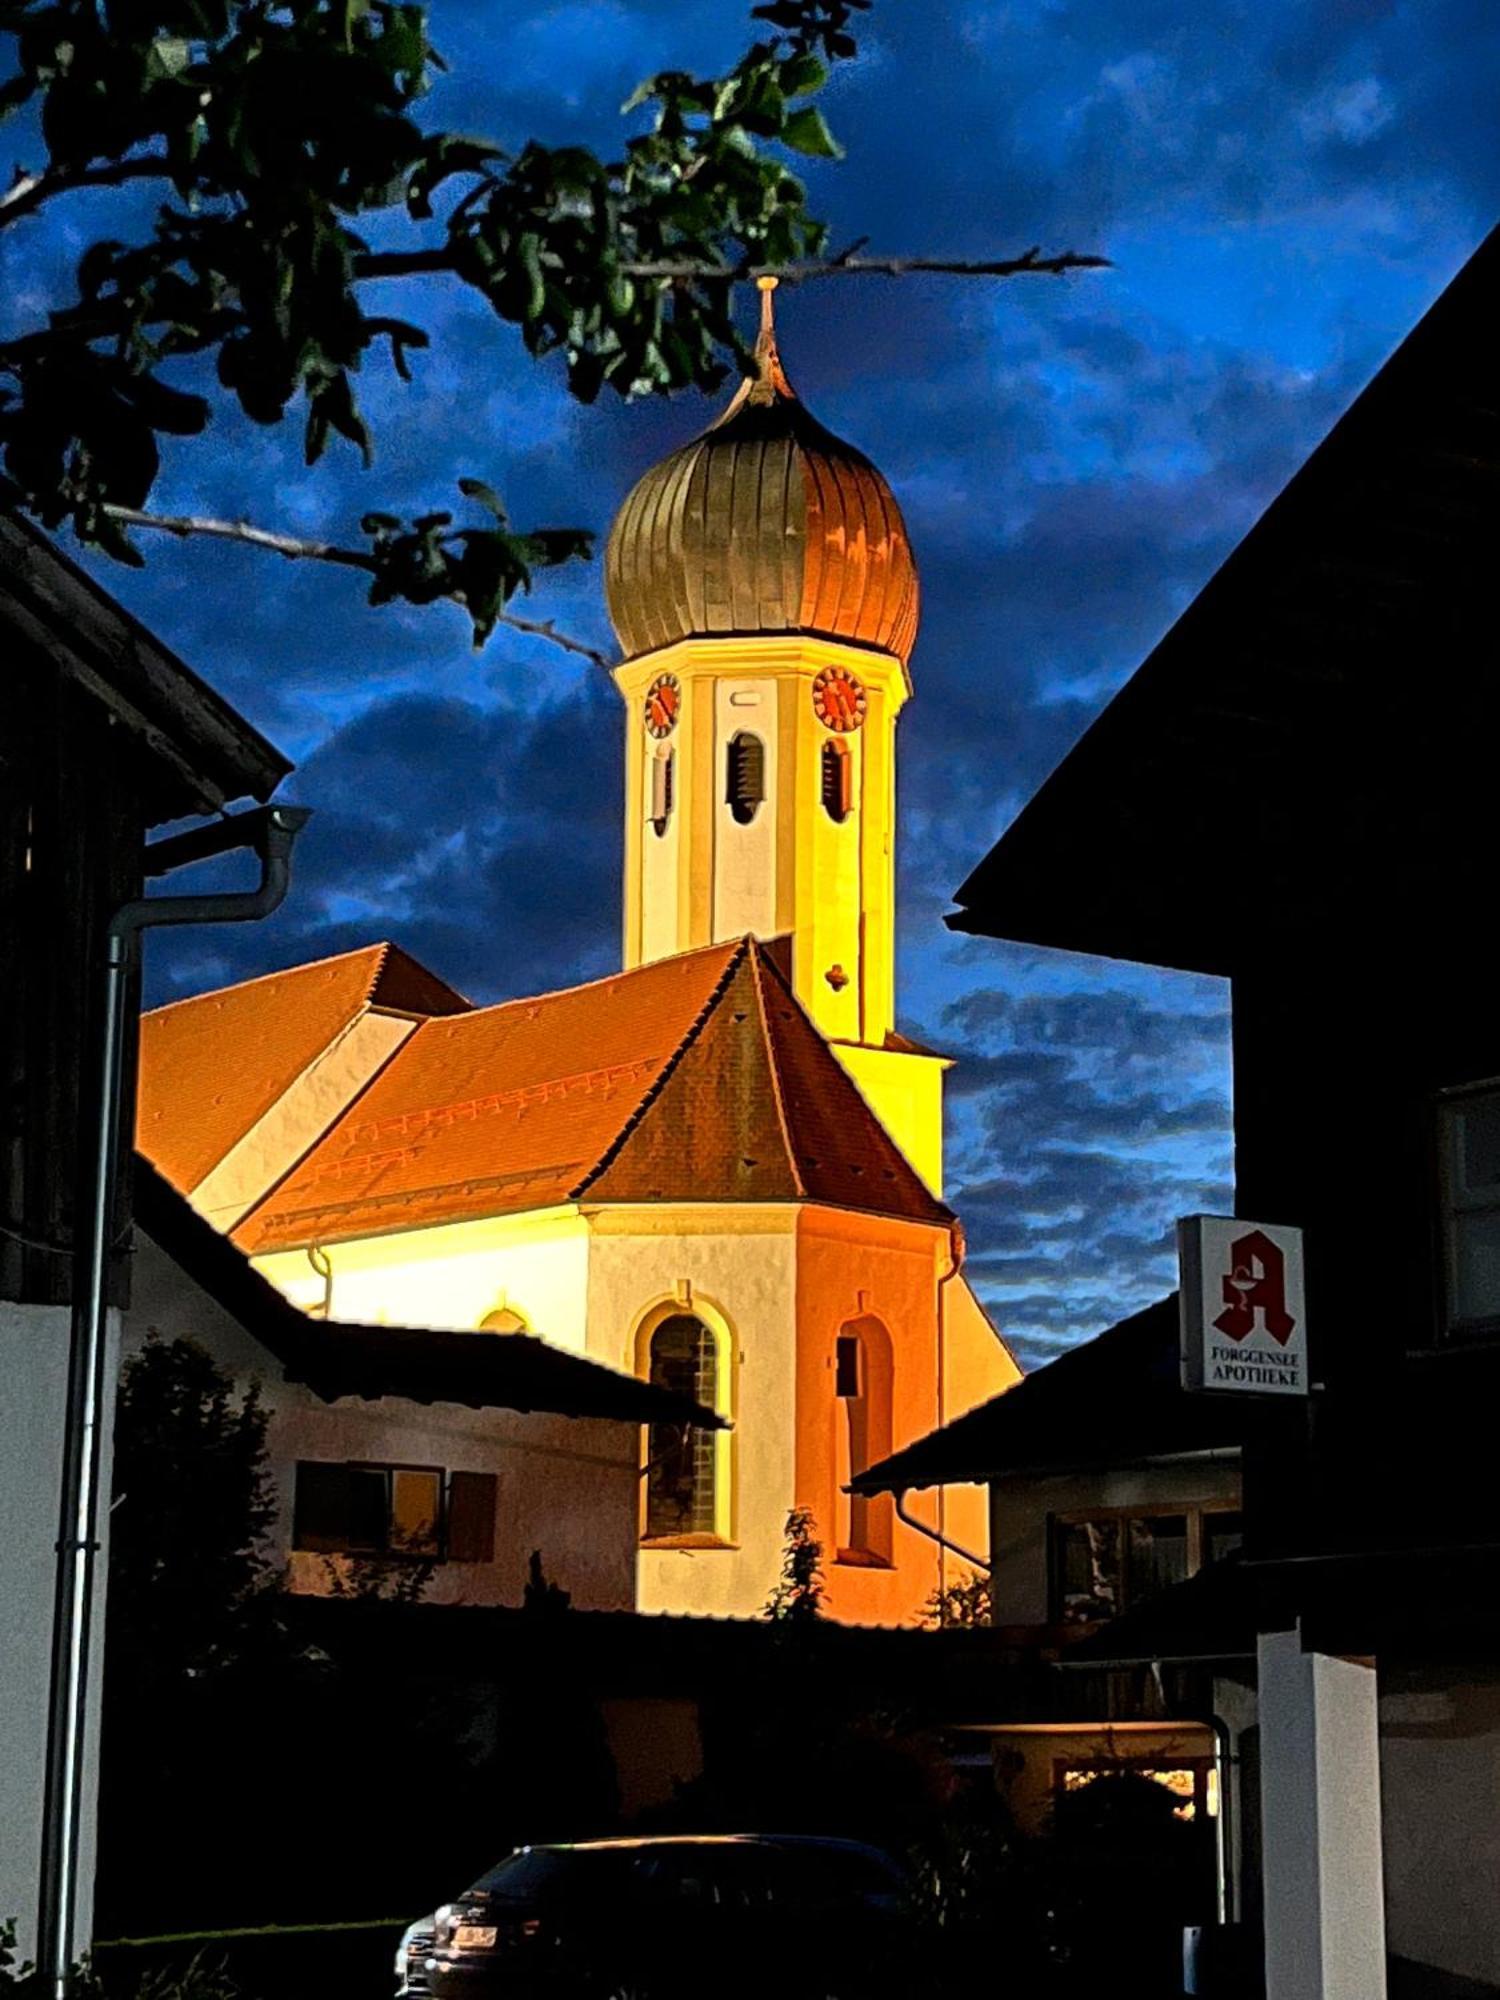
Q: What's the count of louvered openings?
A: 3